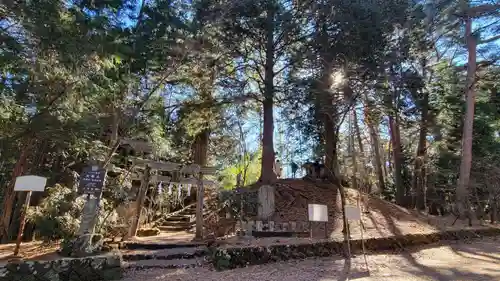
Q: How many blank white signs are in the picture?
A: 3